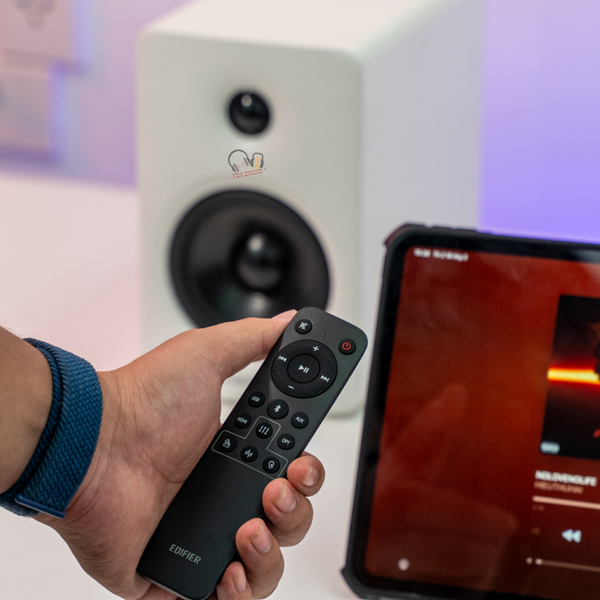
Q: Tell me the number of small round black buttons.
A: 11